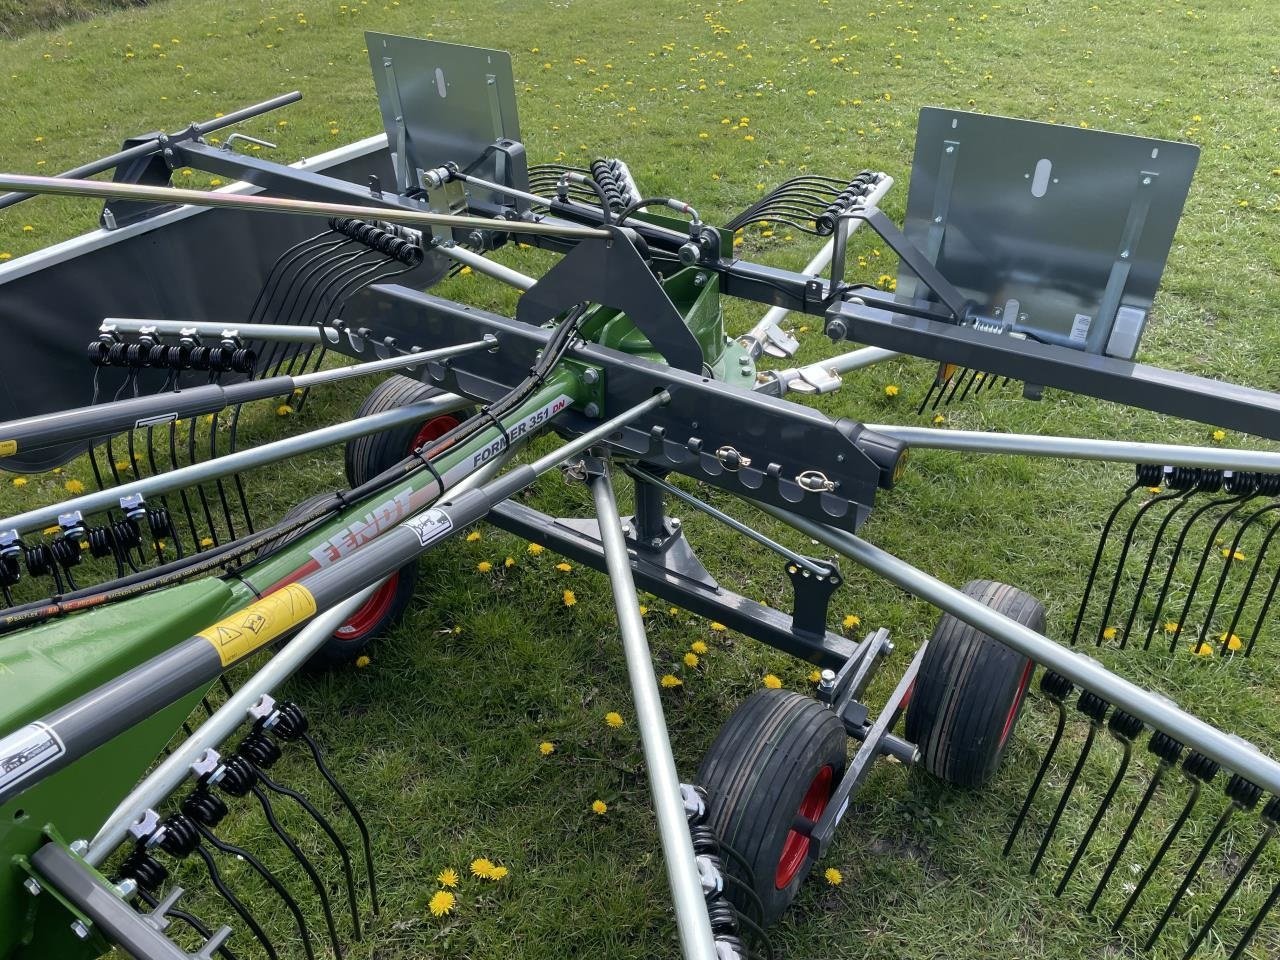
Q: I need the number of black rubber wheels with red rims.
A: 4